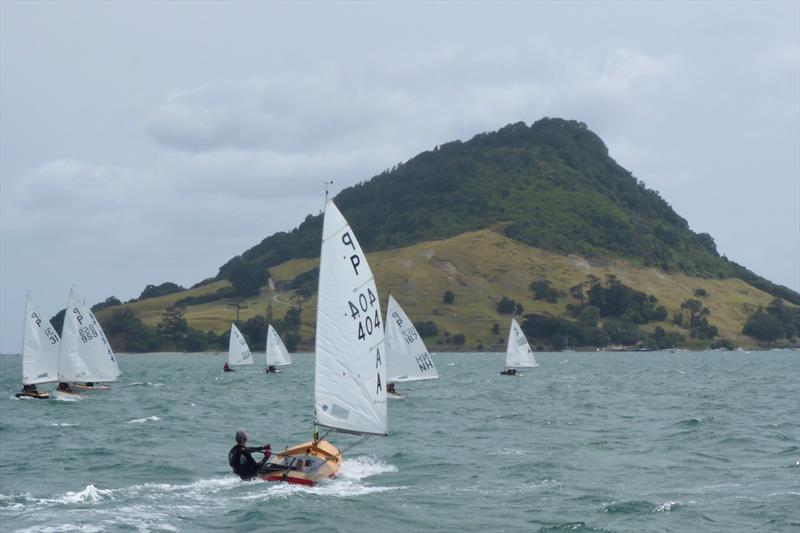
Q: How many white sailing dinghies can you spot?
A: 8